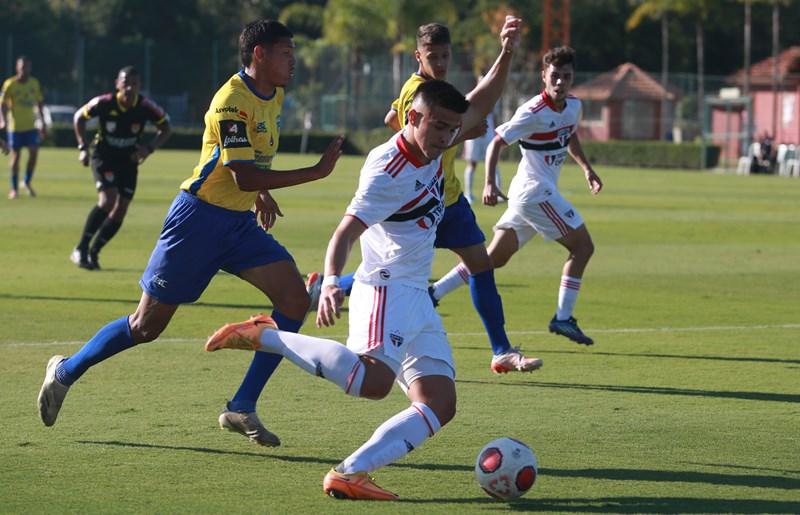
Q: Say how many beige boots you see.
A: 2